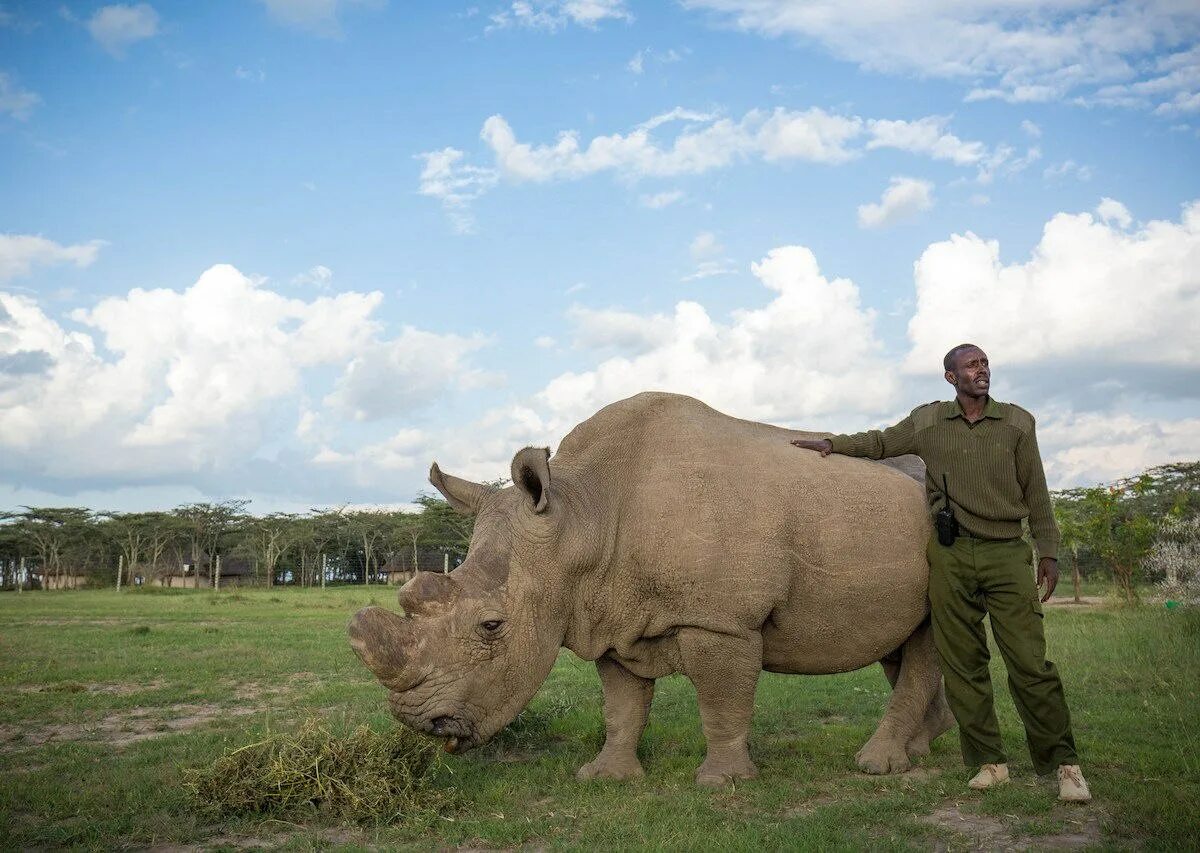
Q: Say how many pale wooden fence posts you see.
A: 5